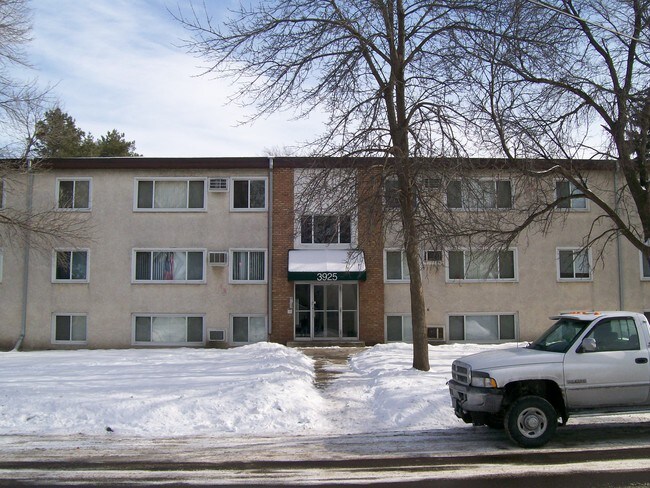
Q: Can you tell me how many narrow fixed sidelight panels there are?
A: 2